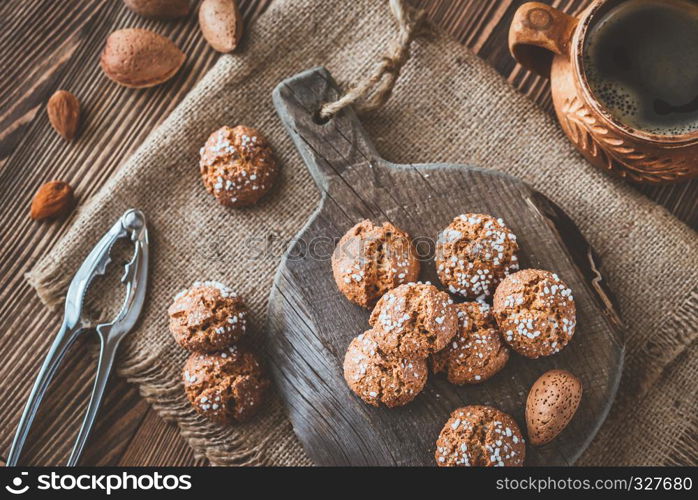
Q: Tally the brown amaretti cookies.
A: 10